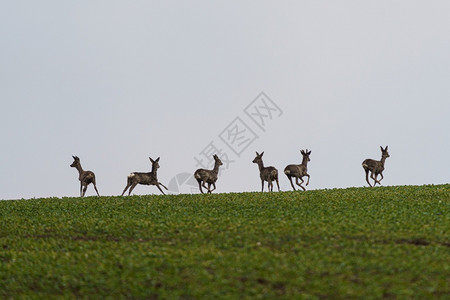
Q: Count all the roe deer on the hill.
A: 6